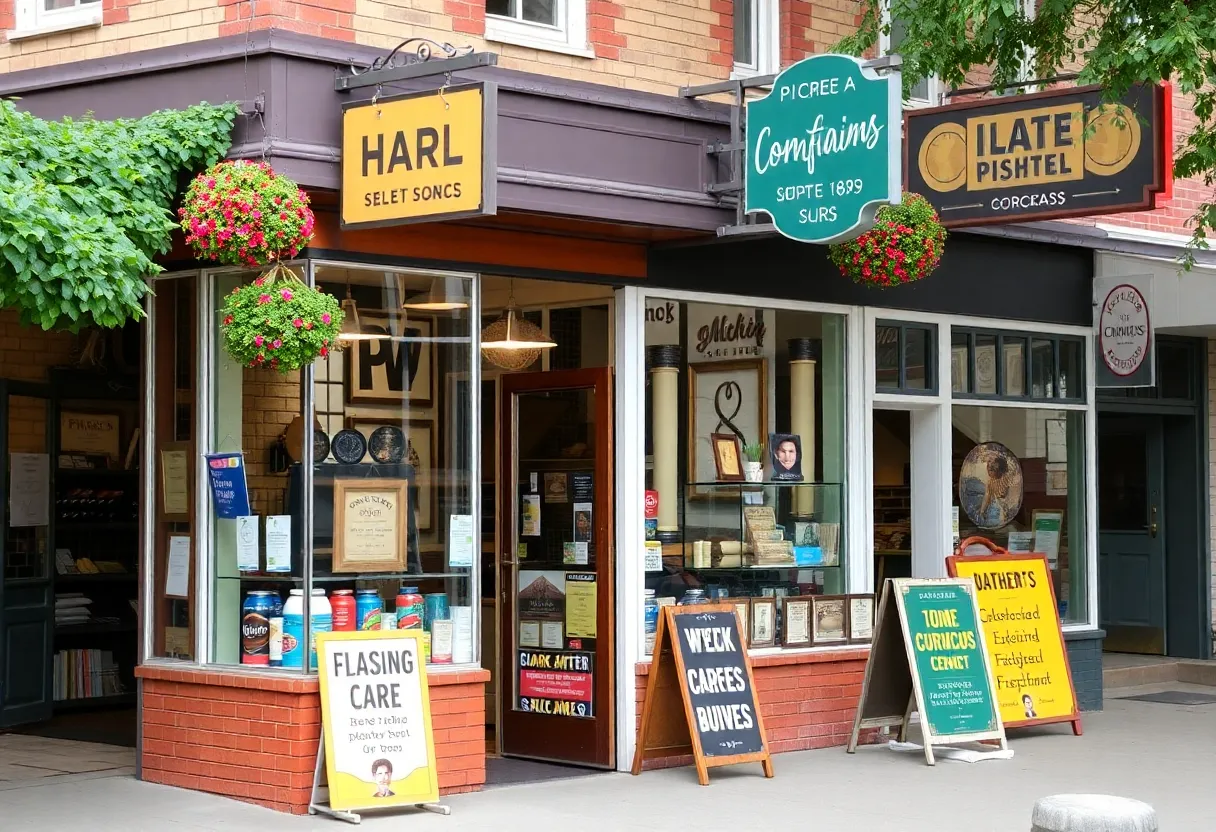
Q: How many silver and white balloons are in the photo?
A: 0